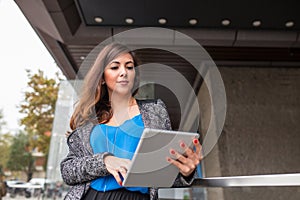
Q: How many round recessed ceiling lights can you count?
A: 7